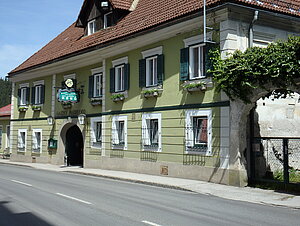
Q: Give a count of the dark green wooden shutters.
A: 11